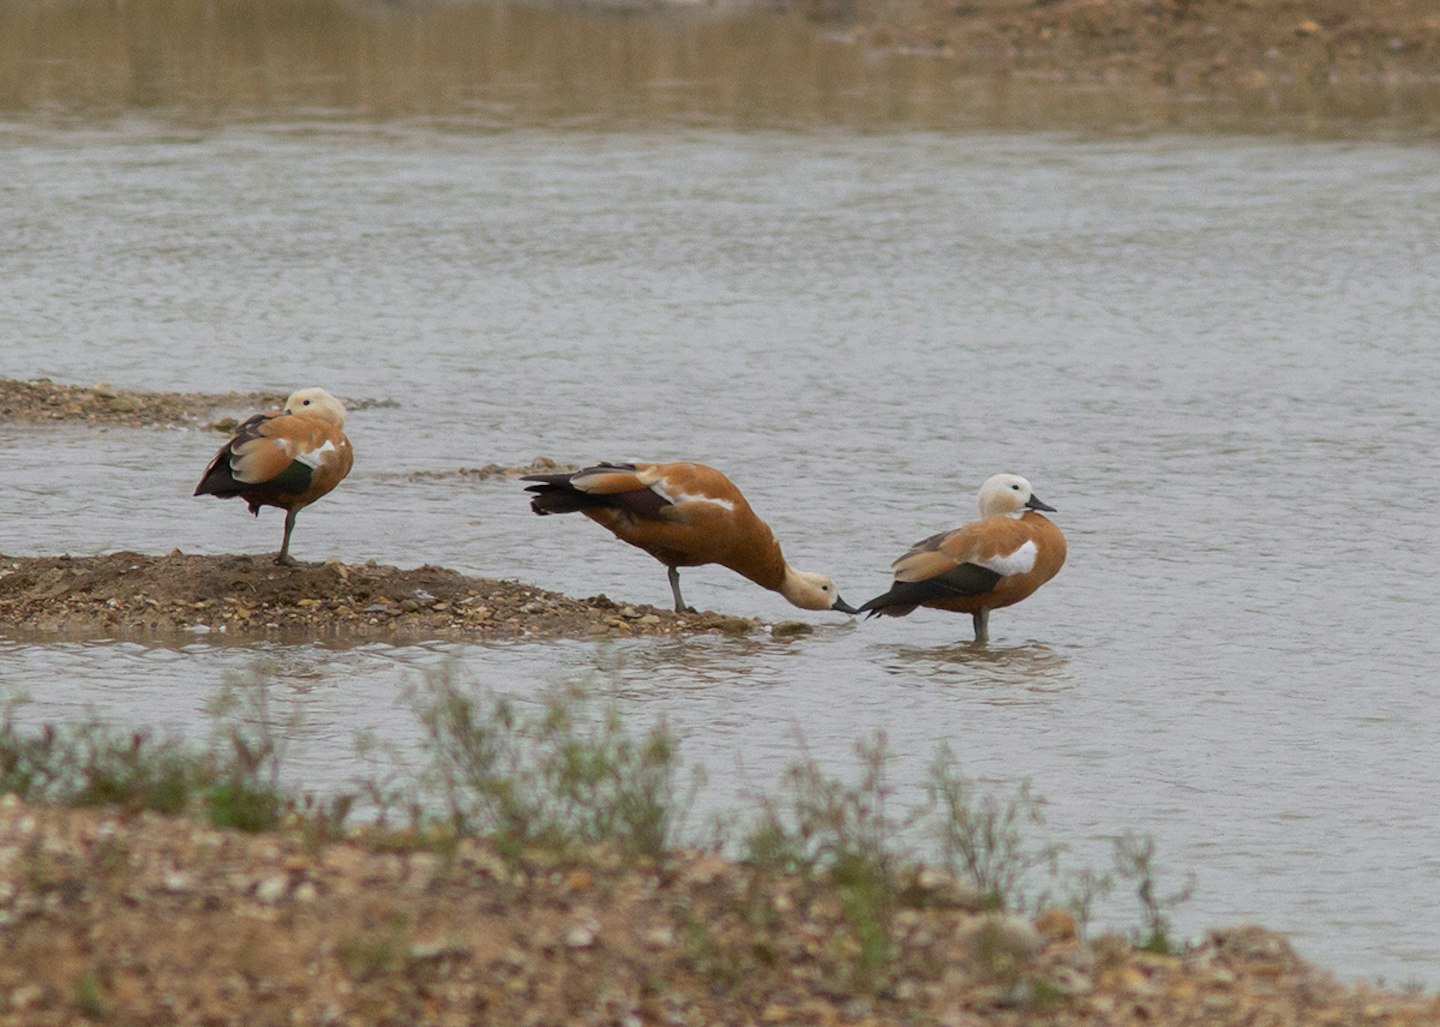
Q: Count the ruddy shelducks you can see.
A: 3